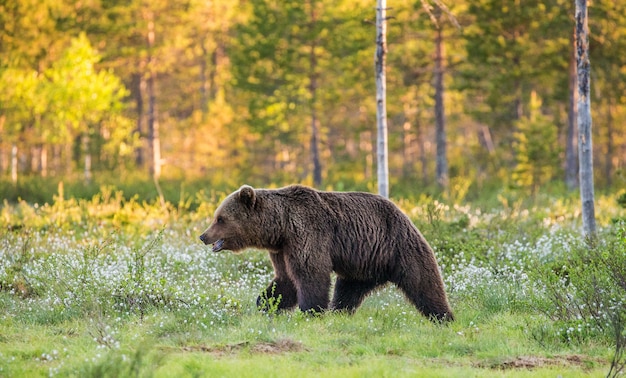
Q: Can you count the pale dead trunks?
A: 2